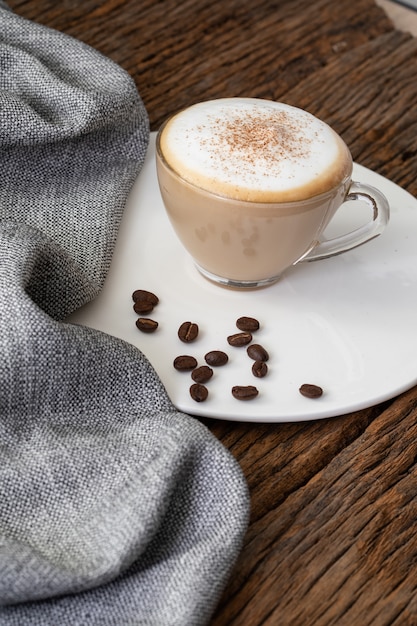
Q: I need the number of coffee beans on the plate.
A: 14